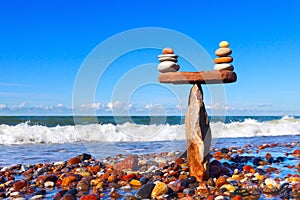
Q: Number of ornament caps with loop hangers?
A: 0